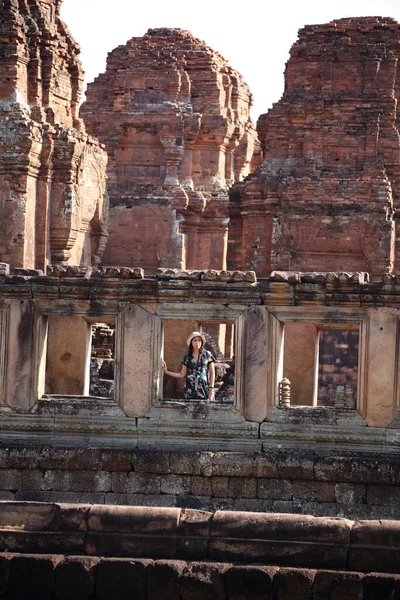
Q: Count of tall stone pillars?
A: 3